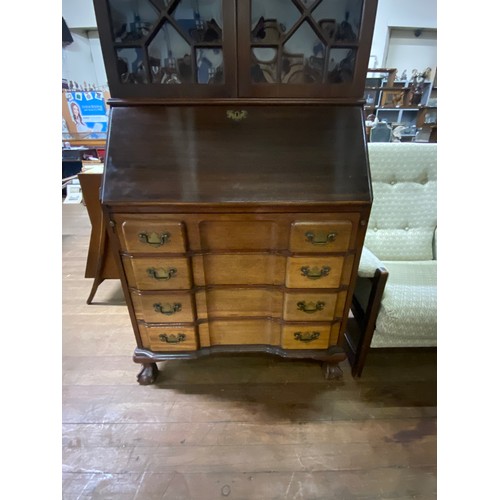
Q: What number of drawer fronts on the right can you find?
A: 4